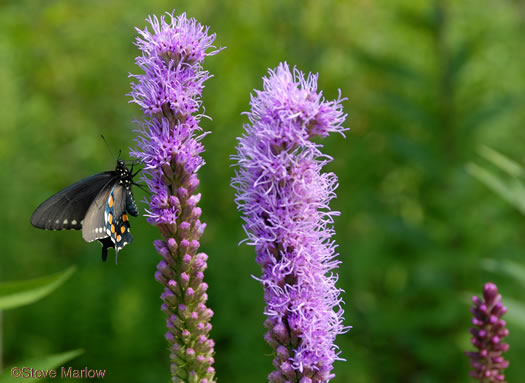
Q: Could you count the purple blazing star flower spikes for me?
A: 3